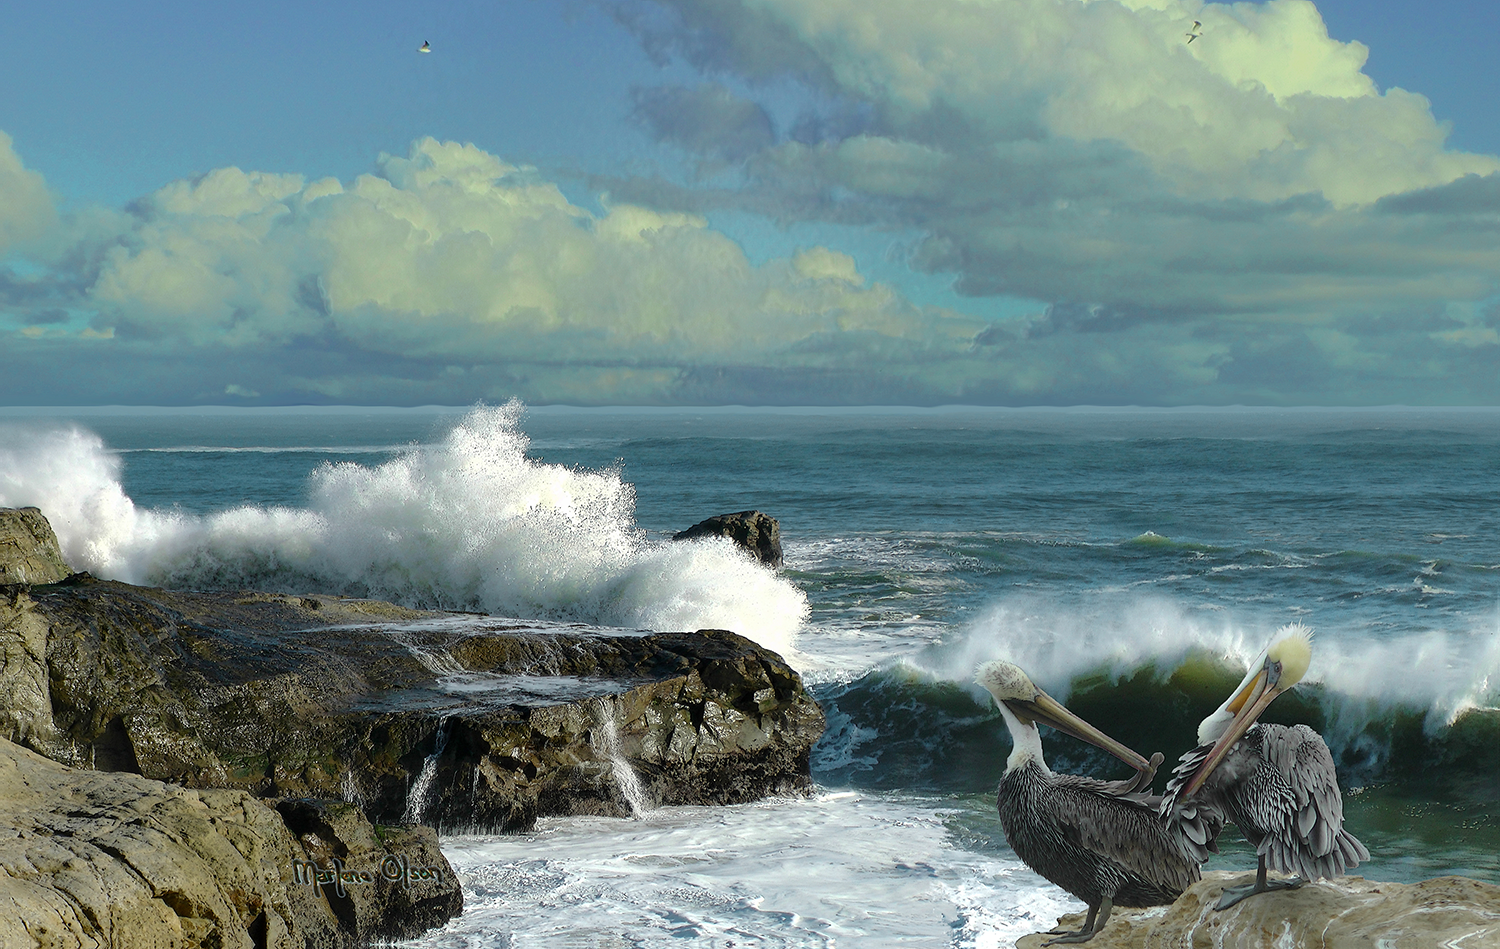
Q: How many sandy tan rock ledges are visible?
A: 2